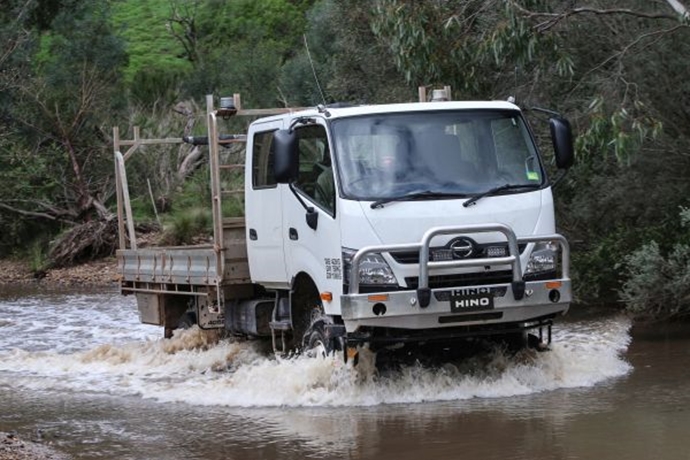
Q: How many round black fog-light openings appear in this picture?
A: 2